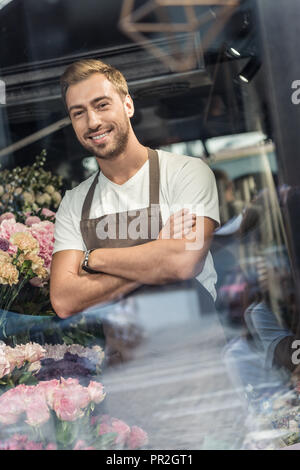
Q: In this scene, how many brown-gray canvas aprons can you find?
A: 1